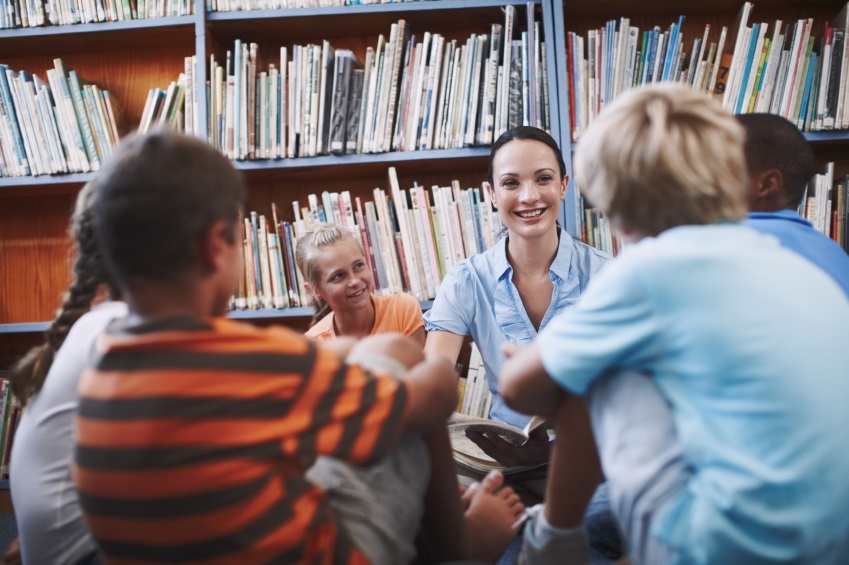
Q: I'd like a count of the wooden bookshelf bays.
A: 3